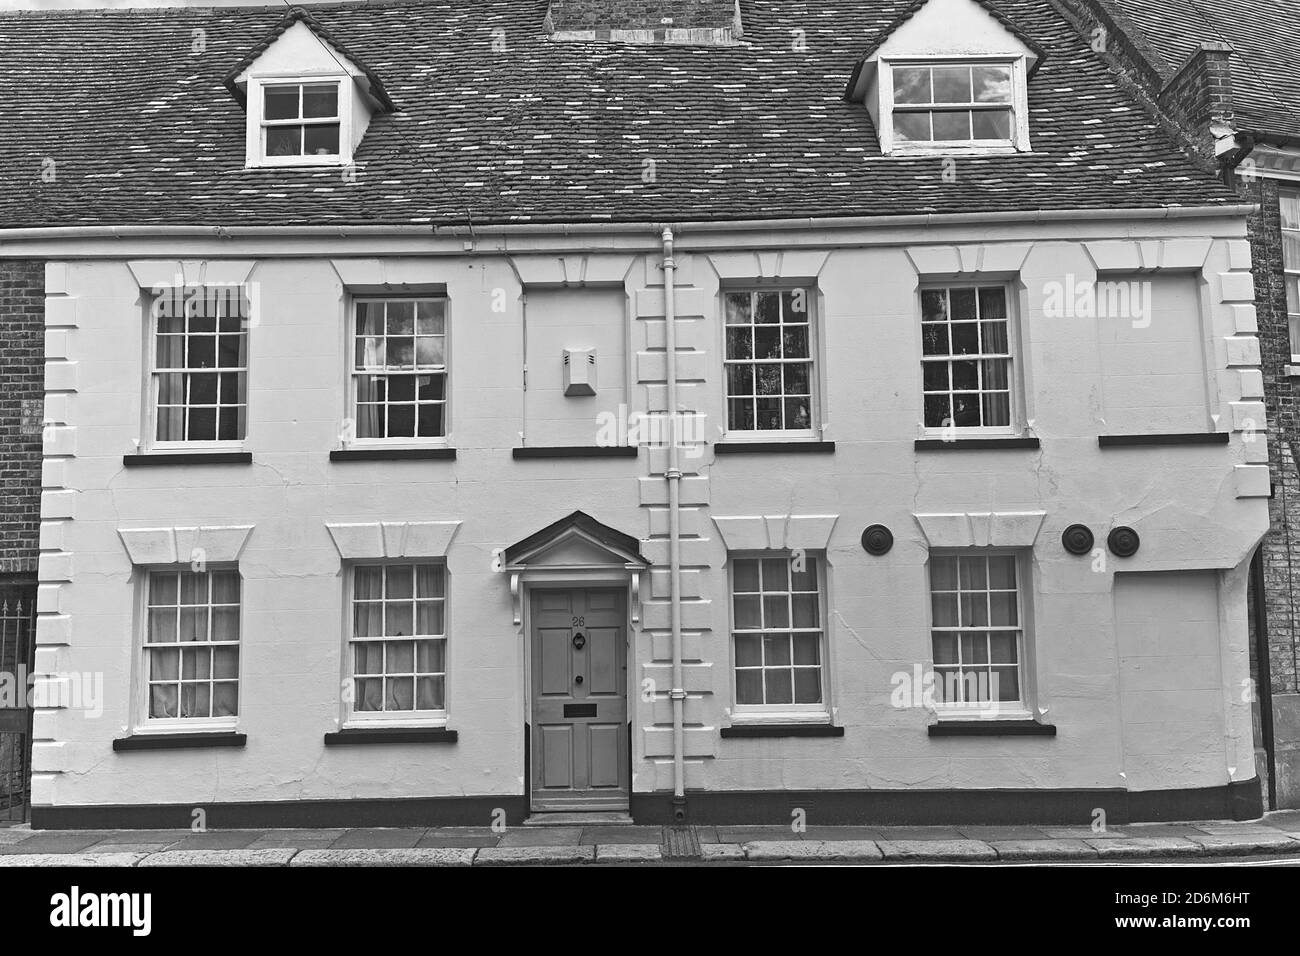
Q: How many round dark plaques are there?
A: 3